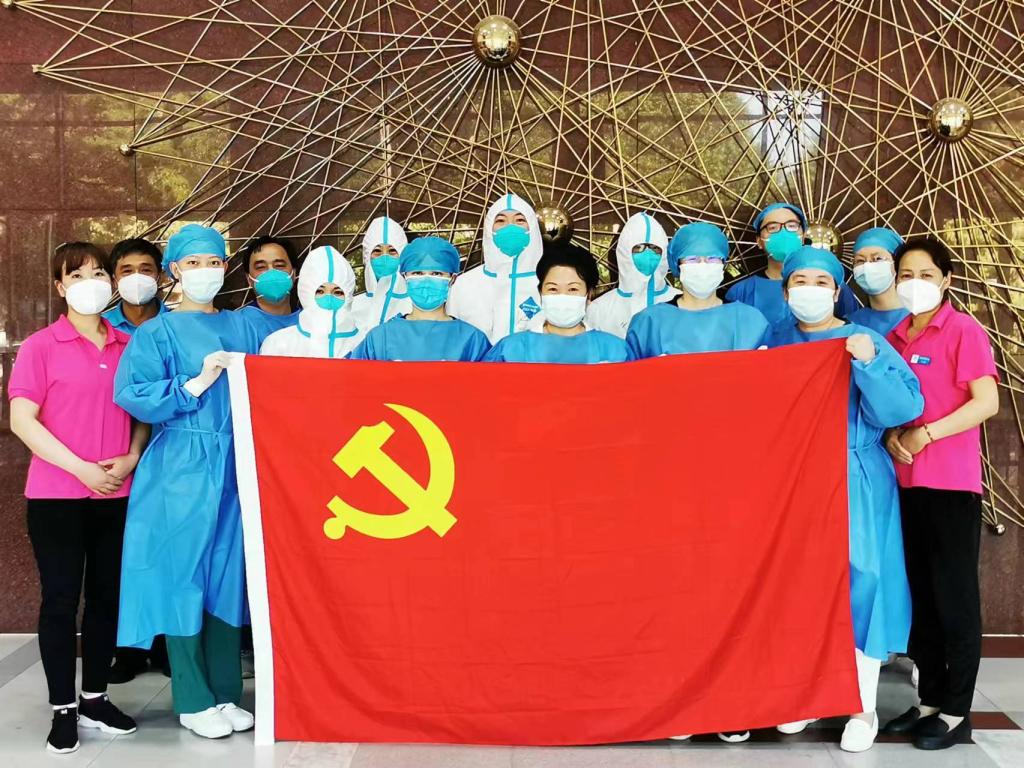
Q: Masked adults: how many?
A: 15